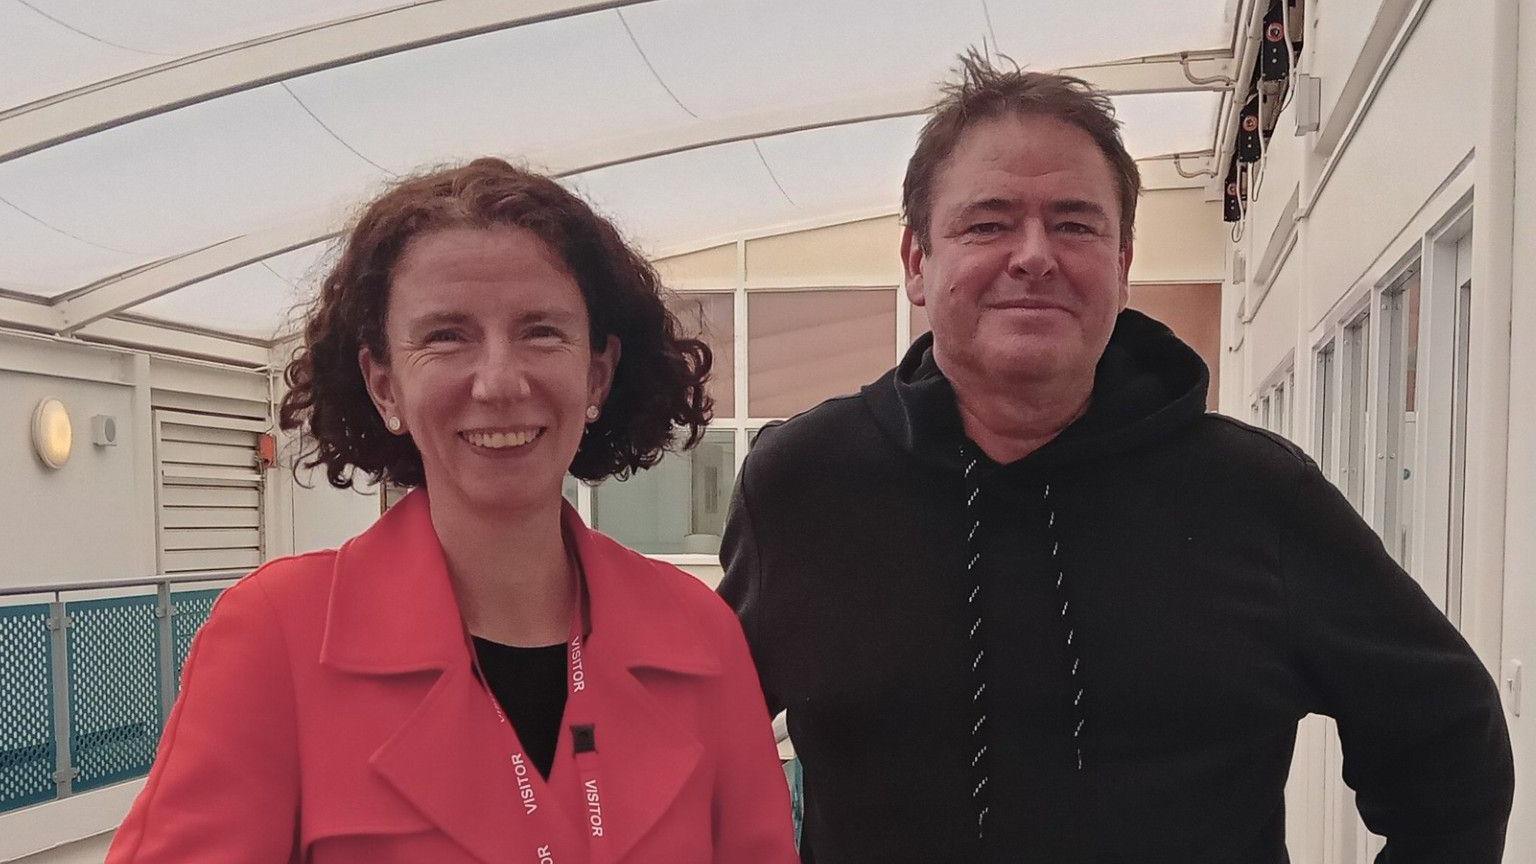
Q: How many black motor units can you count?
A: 3